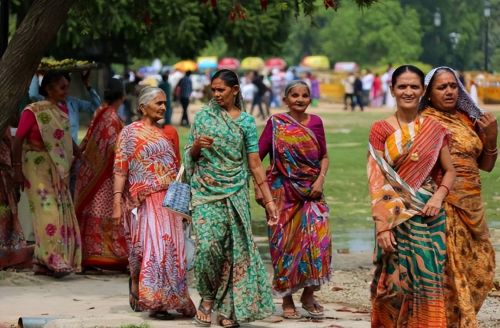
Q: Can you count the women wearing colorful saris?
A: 7